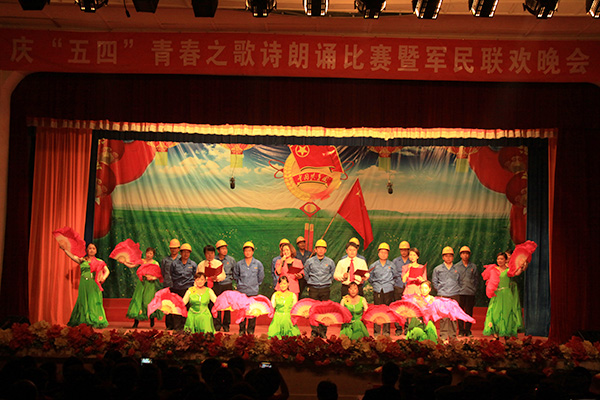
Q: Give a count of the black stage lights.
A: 11